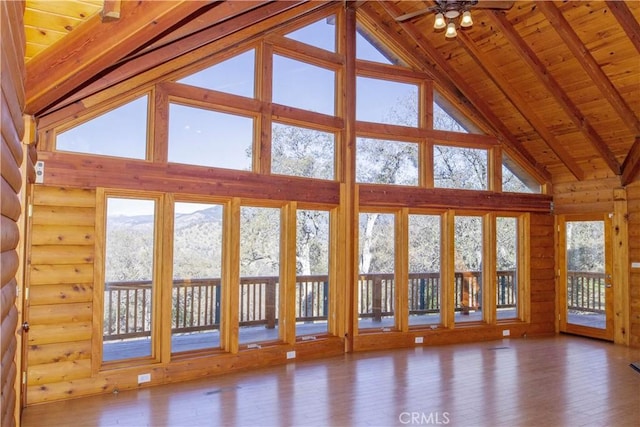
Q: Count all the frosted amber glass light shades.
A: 3